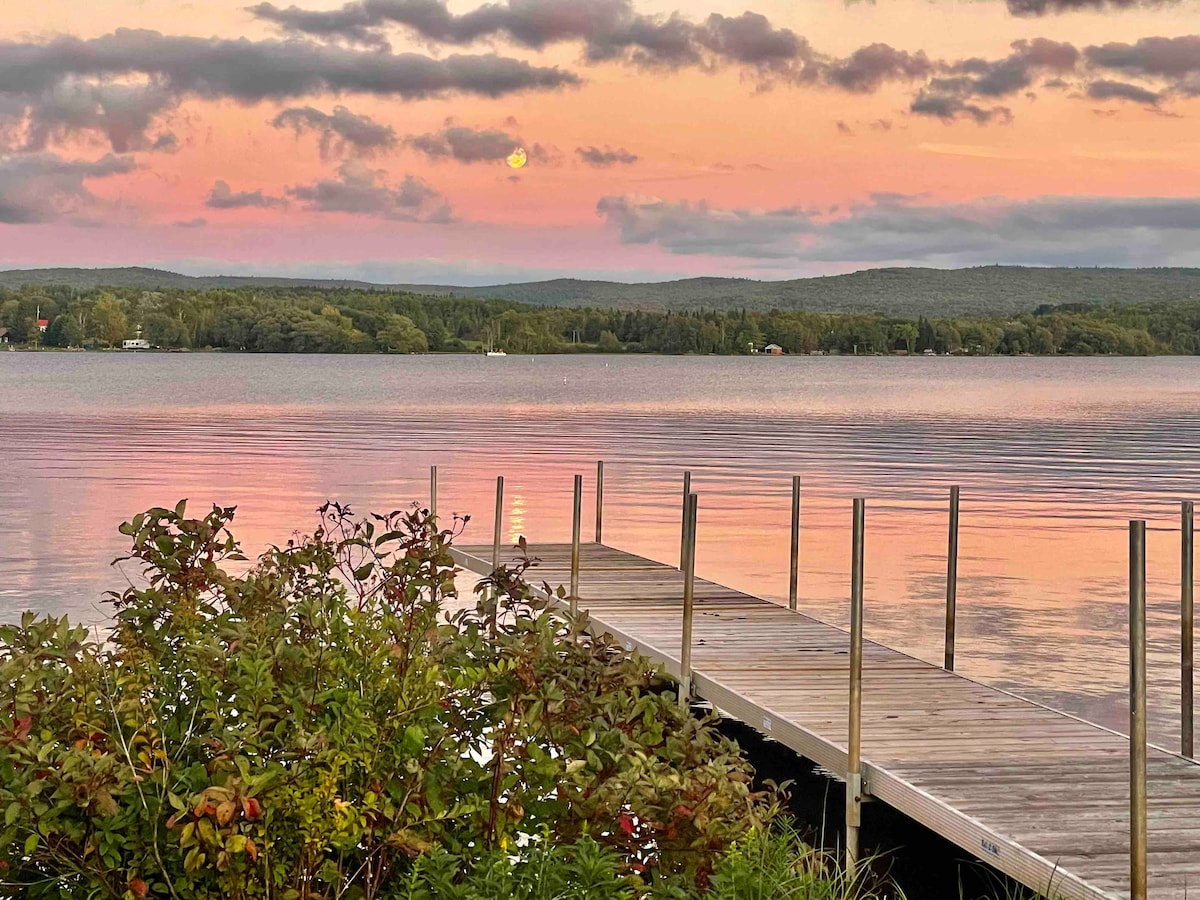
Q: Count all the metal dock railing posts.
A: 11